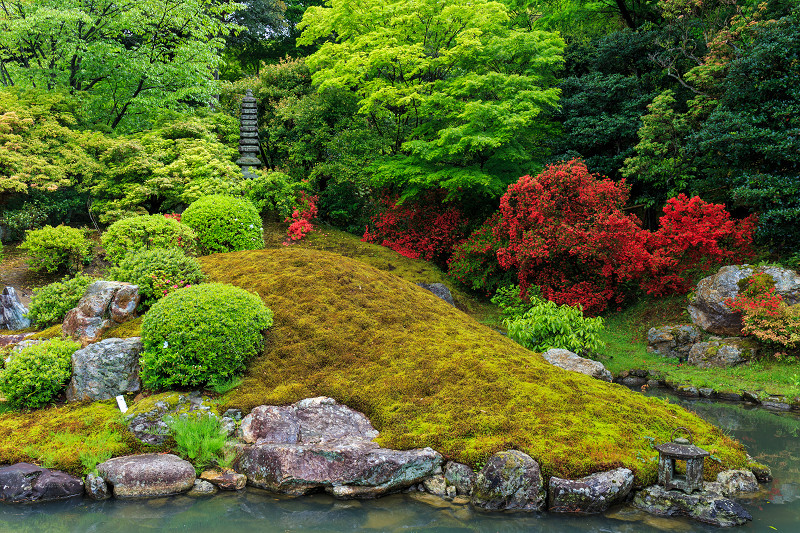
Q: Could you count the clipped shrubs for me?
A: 7